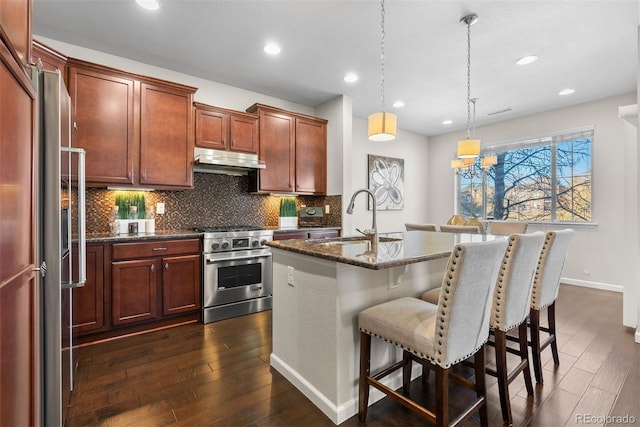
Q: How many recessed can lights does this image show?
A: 7